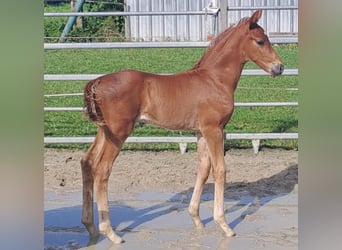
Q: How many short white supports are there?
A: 2